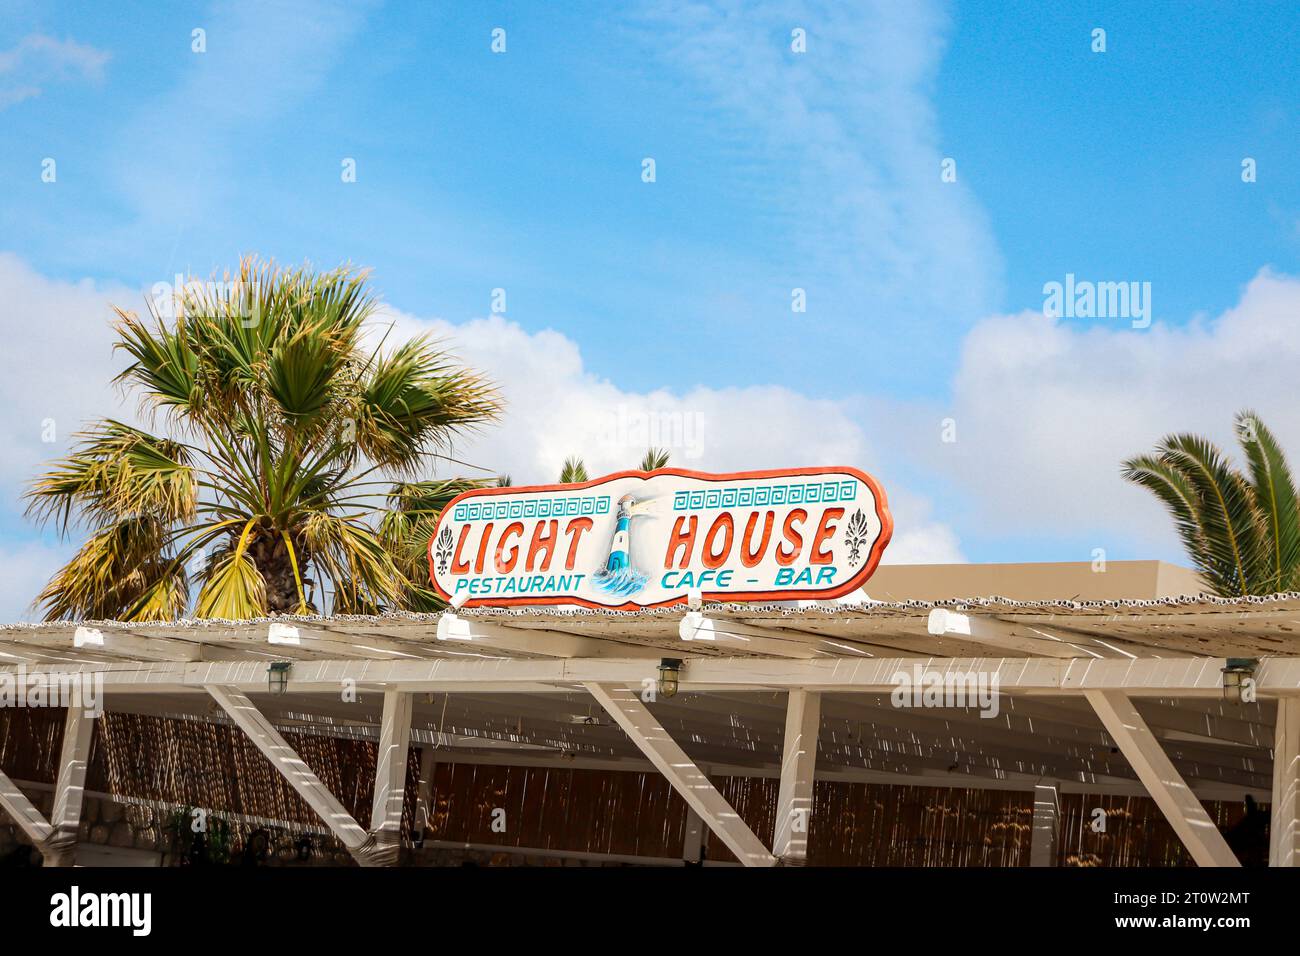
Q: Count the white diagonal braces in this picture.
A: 4